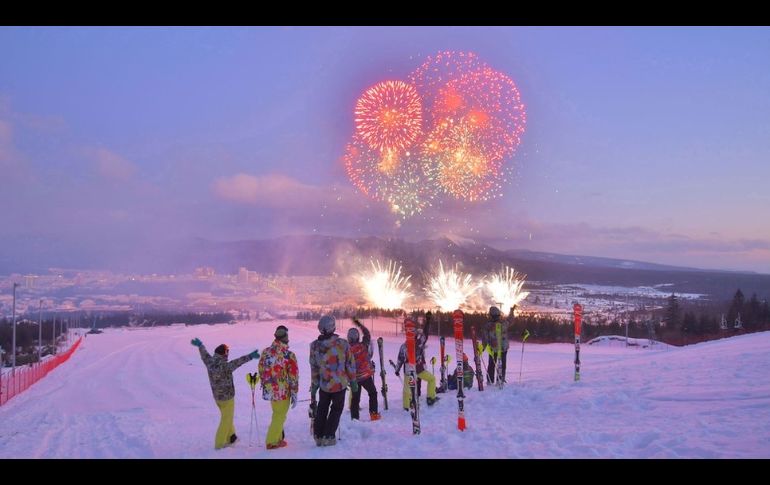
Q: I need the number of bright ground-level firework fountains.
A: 3